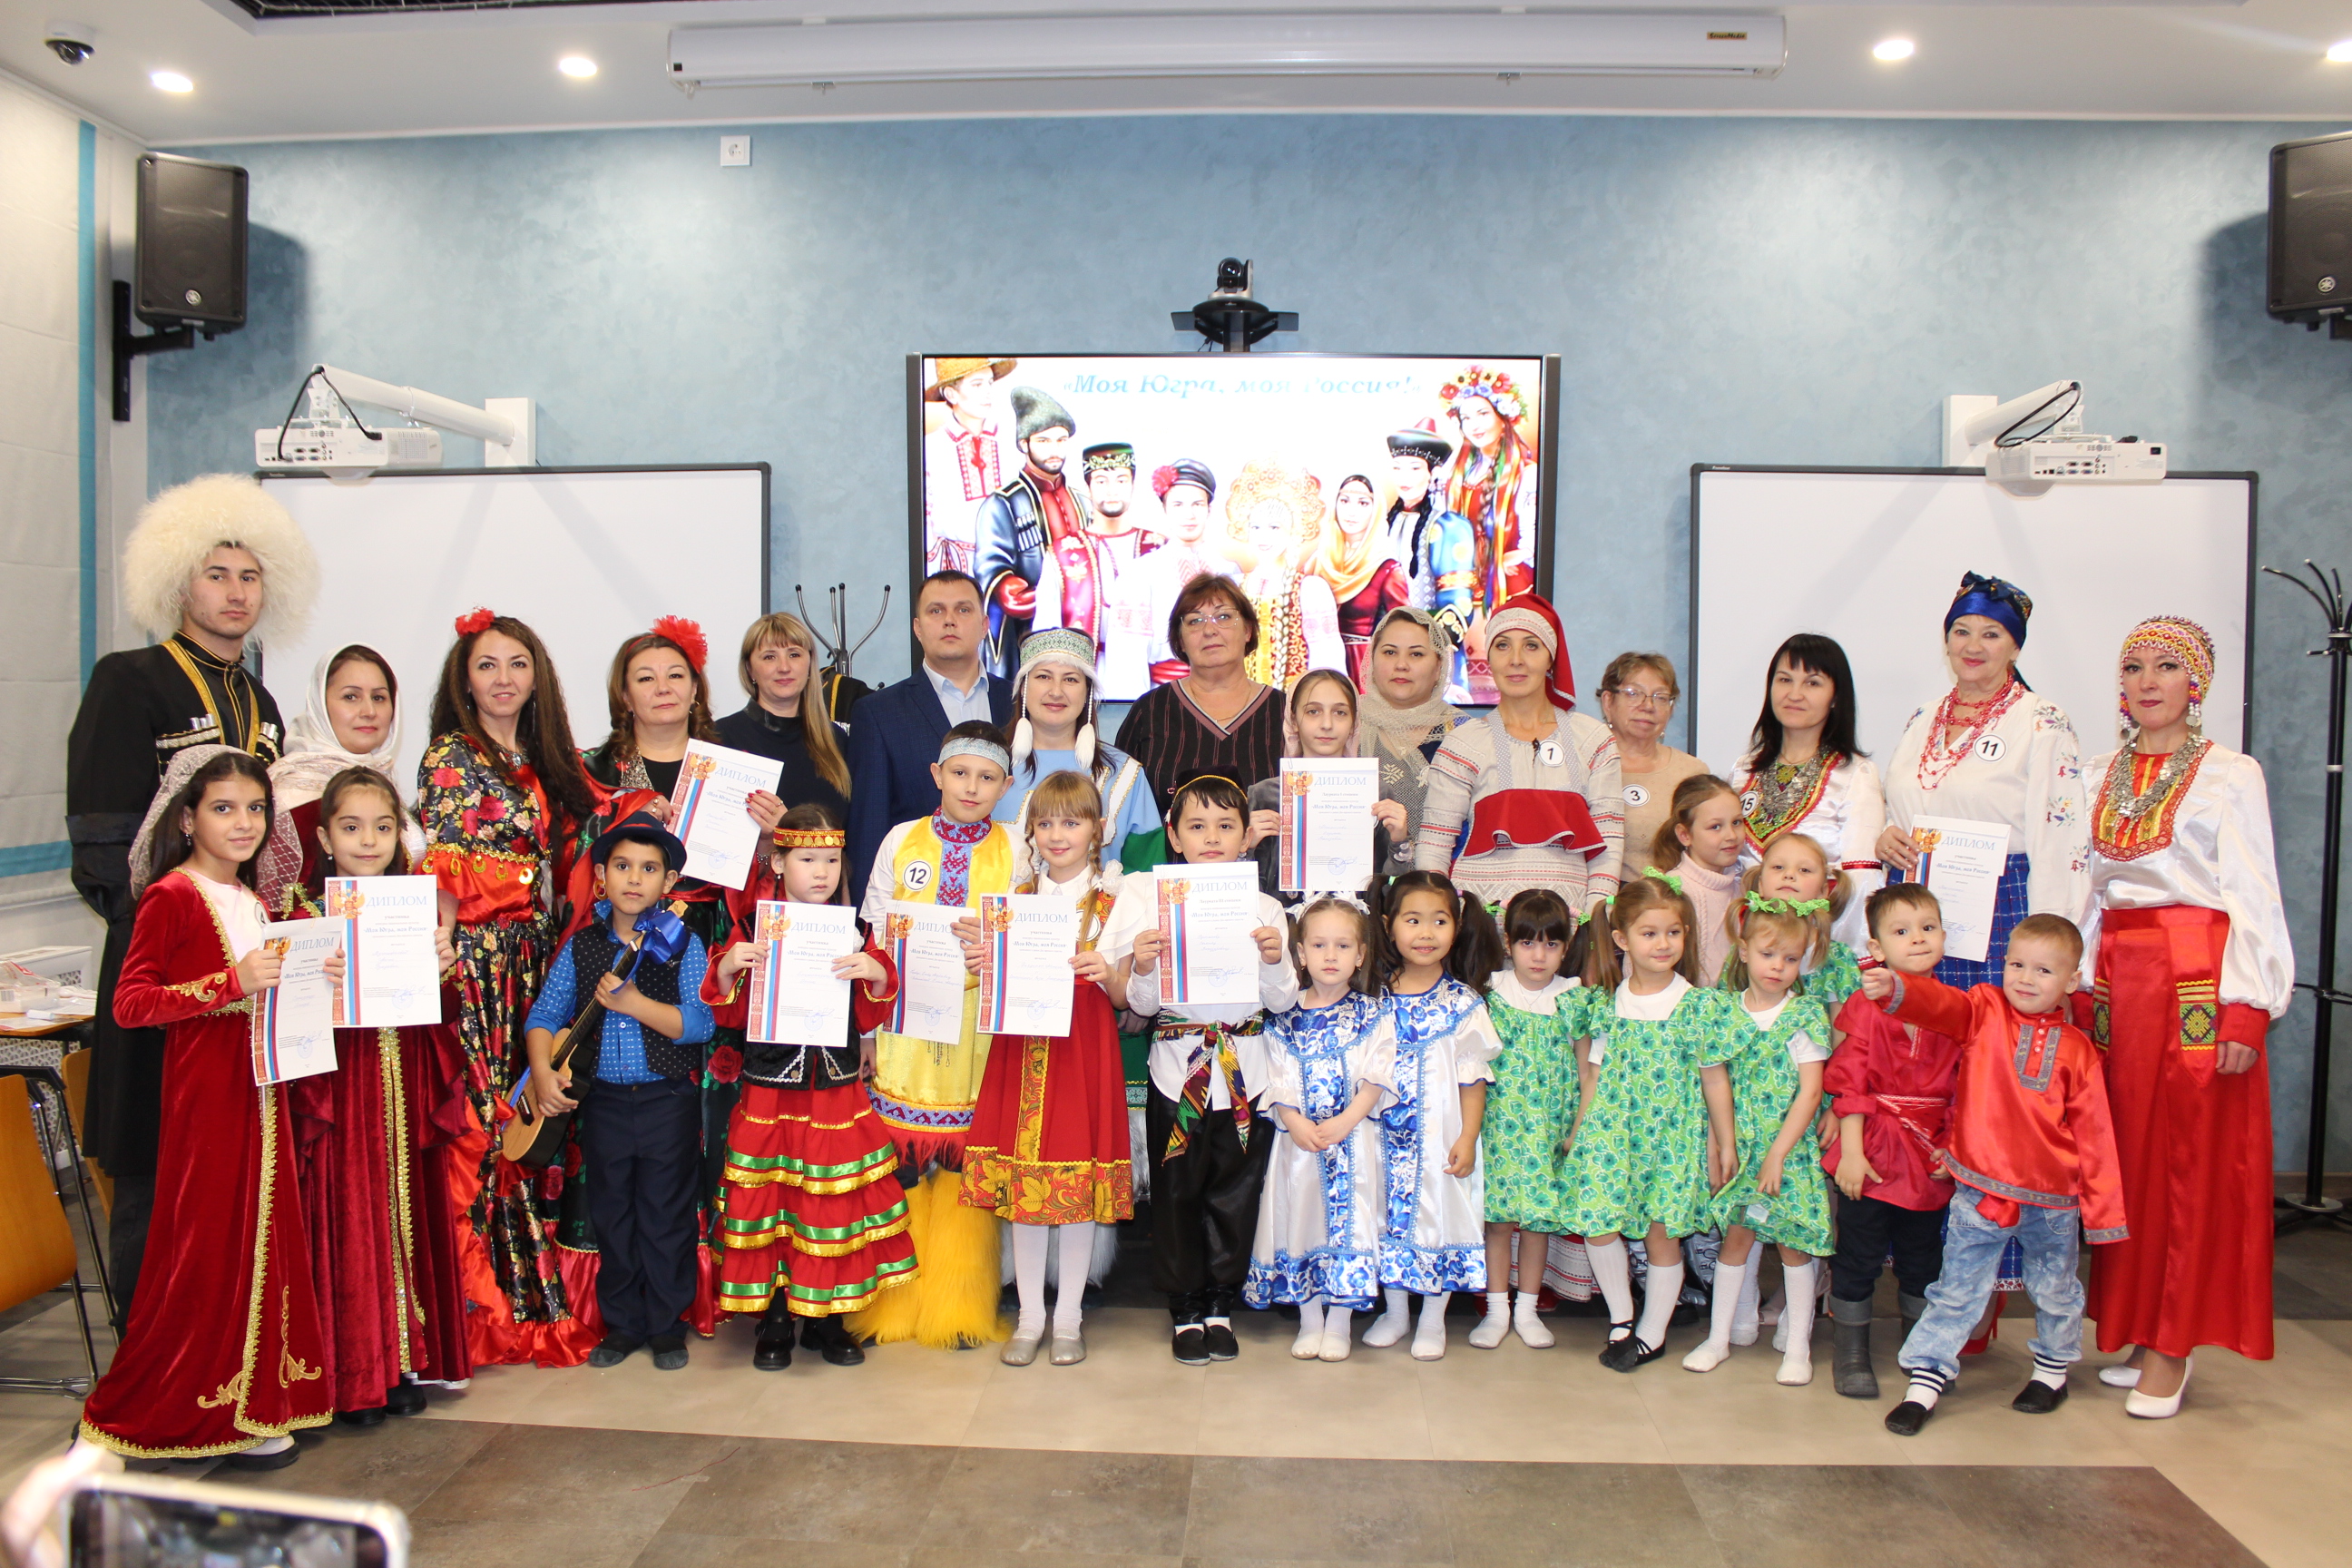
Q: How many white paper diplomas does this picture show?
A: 9